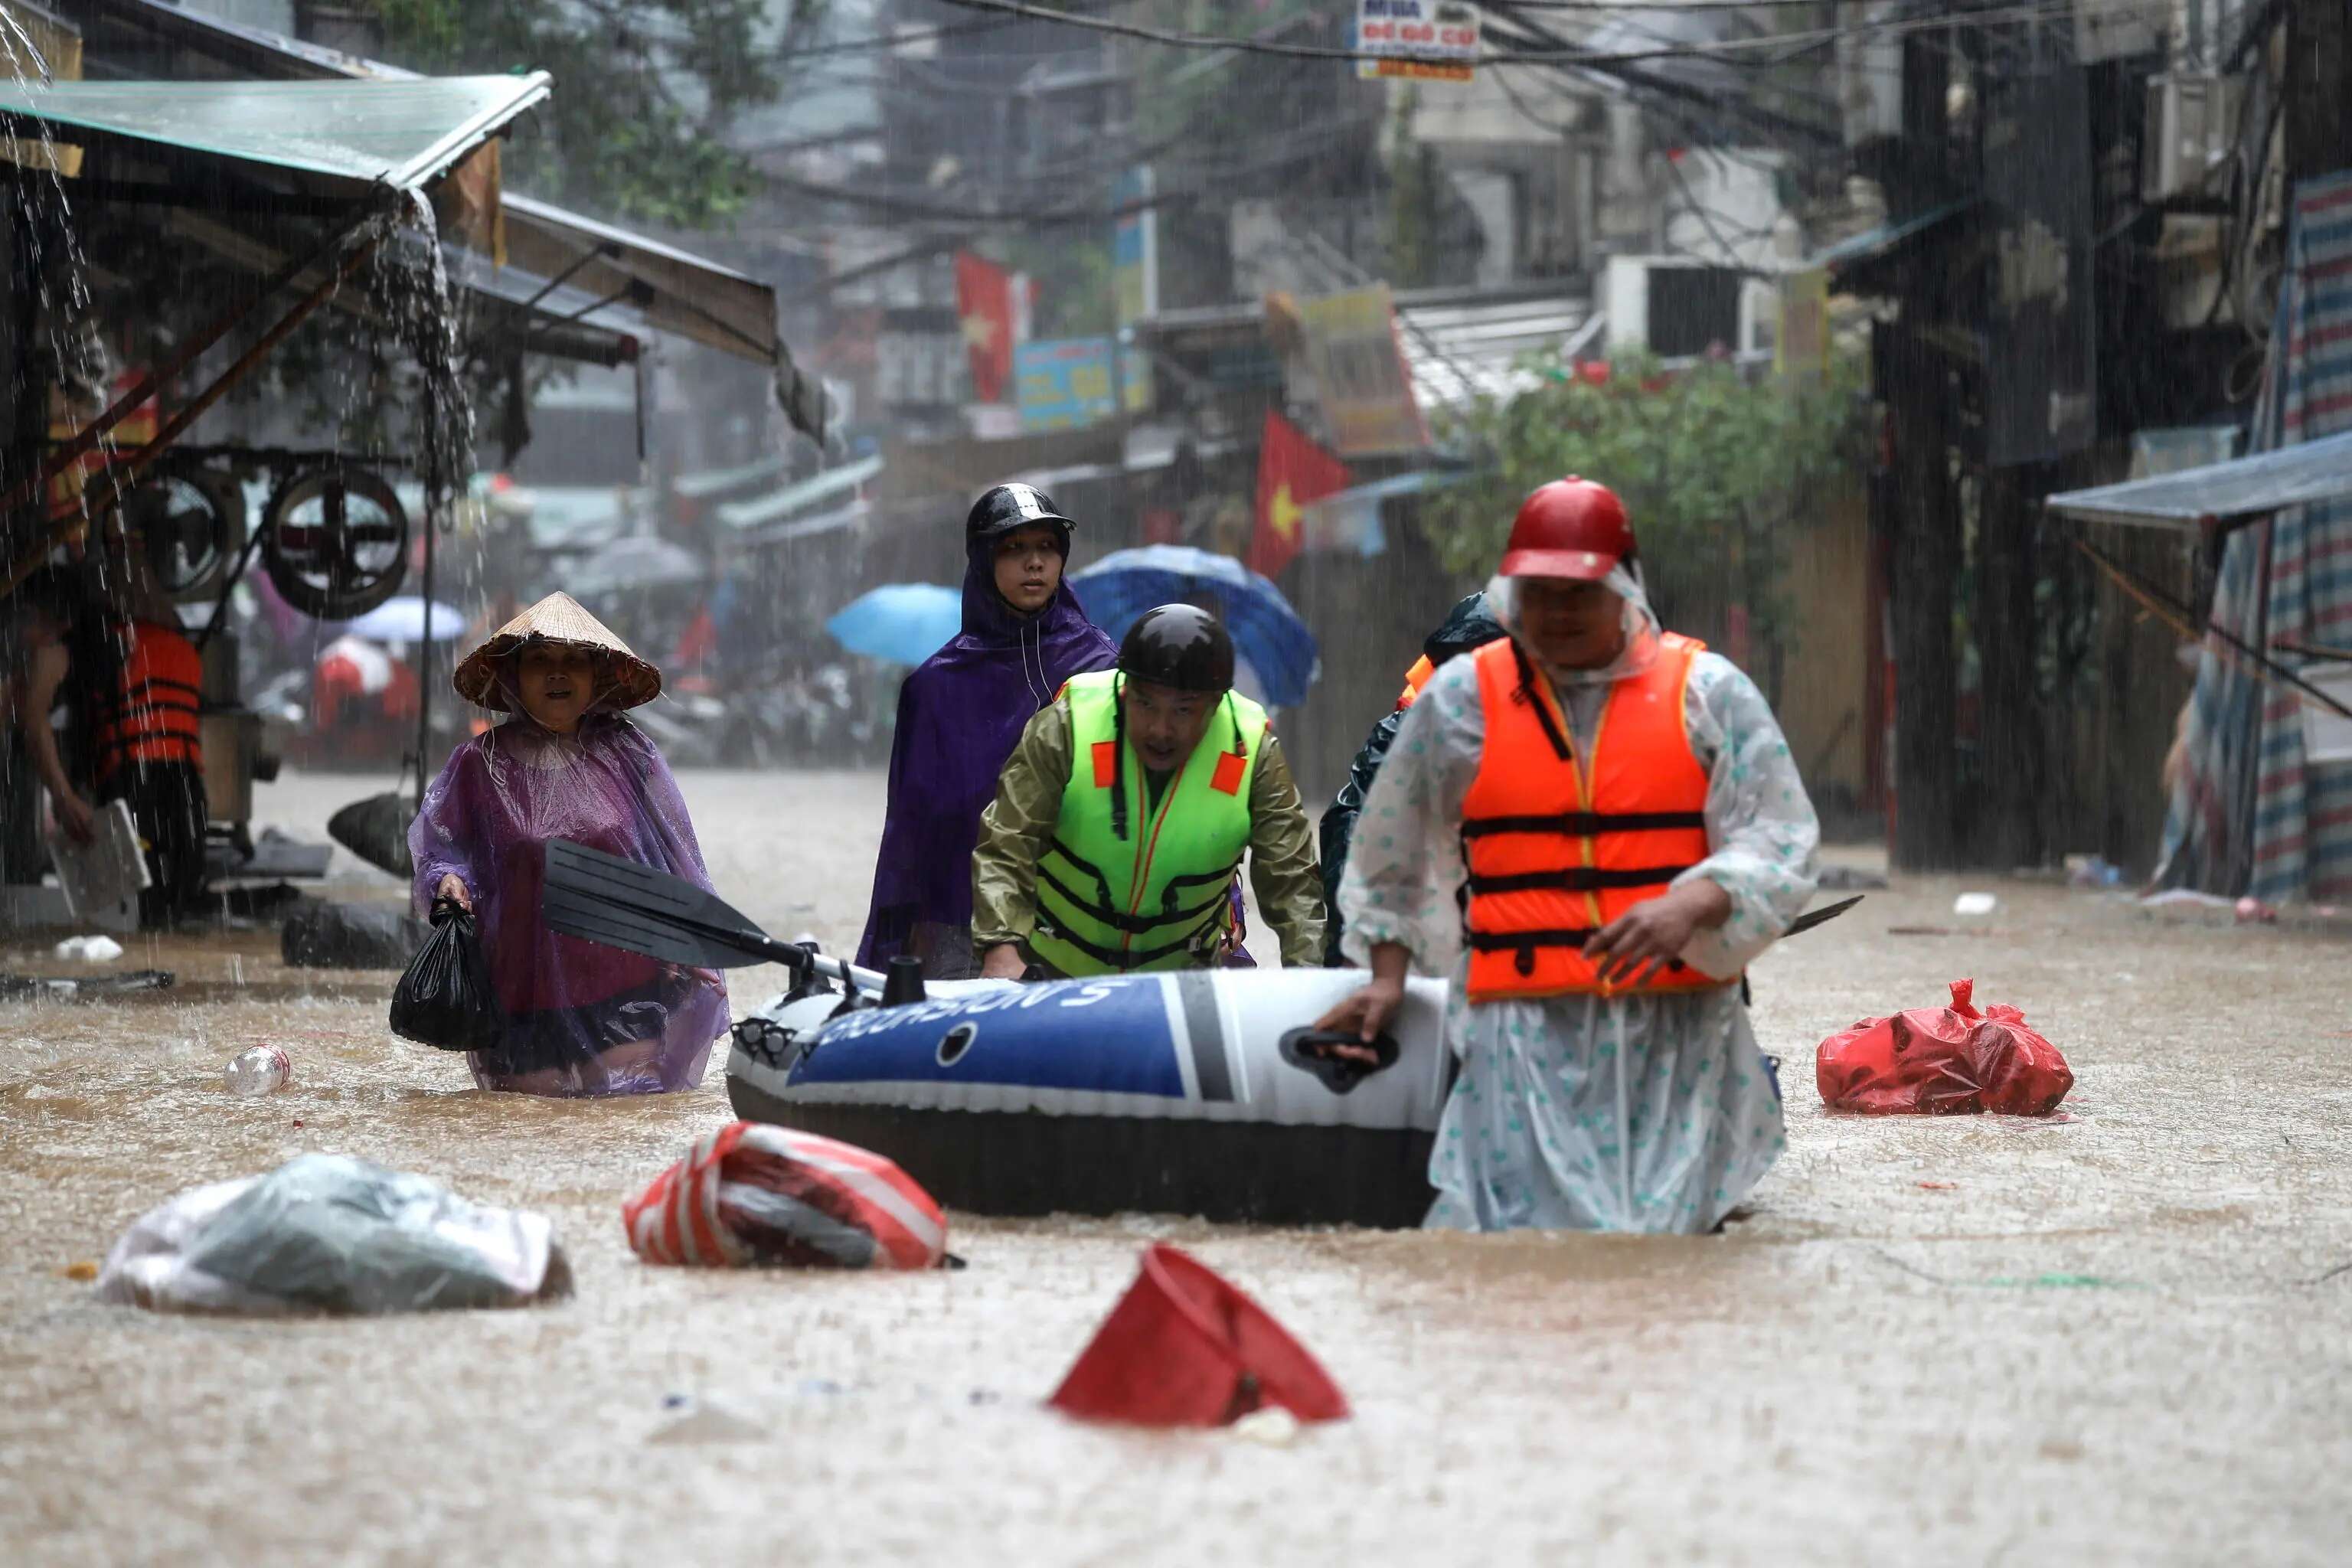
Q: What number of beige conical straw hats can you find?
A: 1